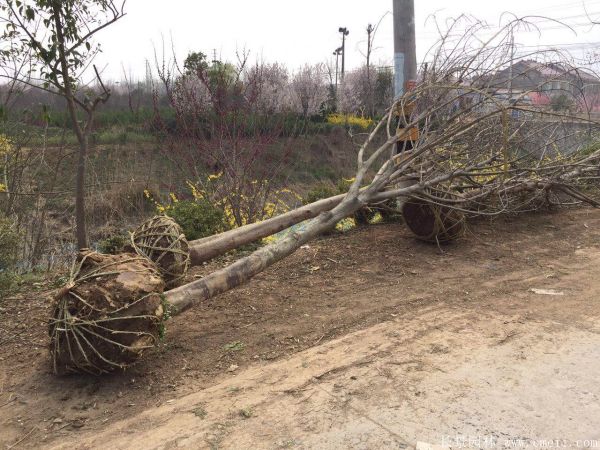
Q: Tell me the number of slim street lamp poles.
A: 2